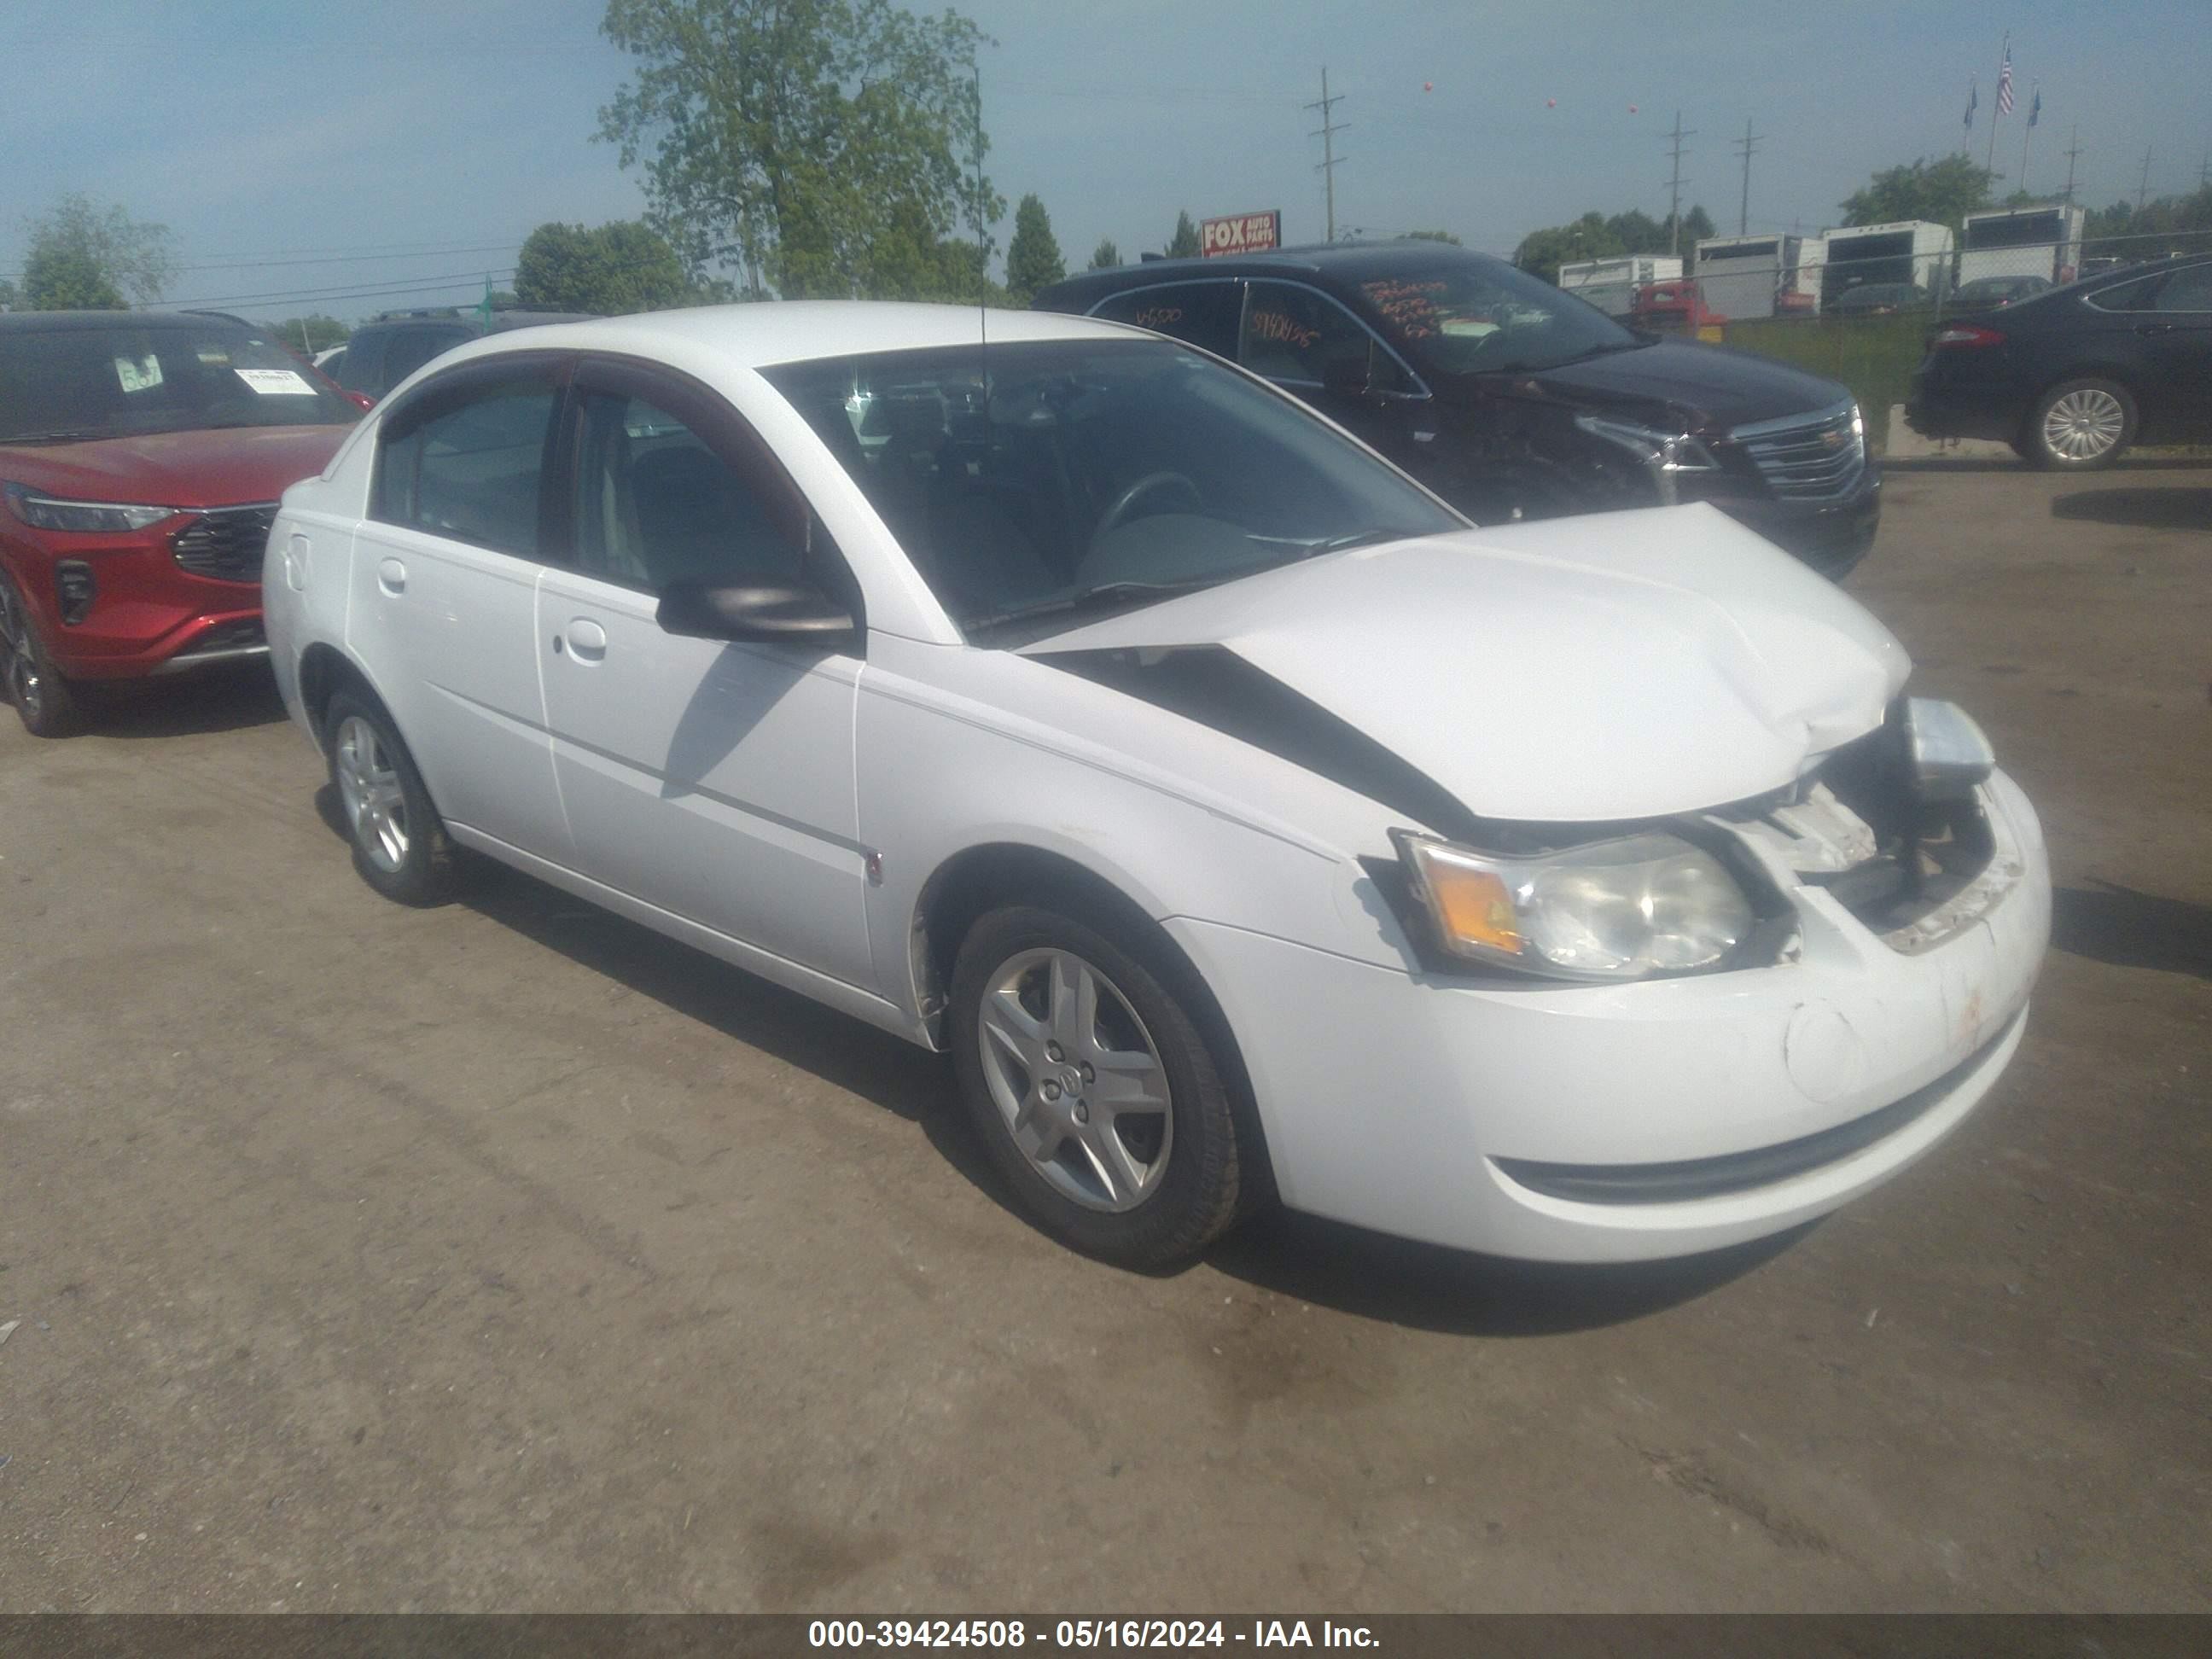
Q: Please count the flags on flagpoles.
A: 3